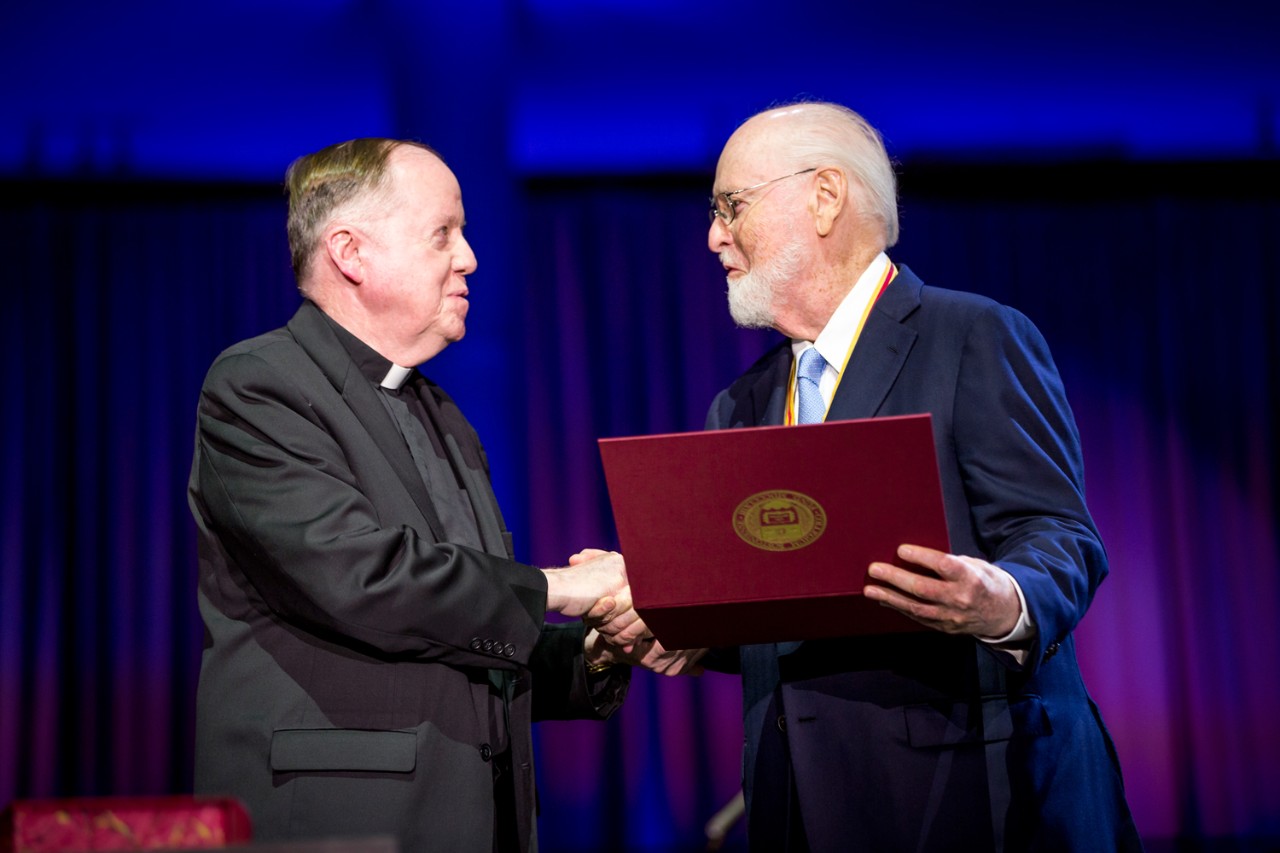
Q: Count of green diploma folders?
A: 0